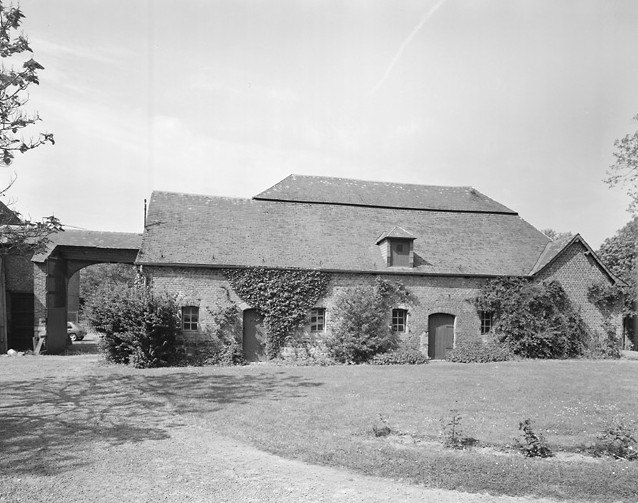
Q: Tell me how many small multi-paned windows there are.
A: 4